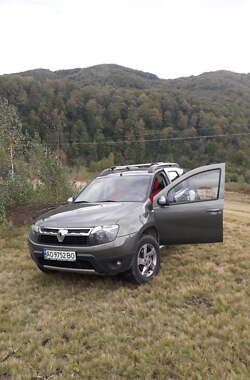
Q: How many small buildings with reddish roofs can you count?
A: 2